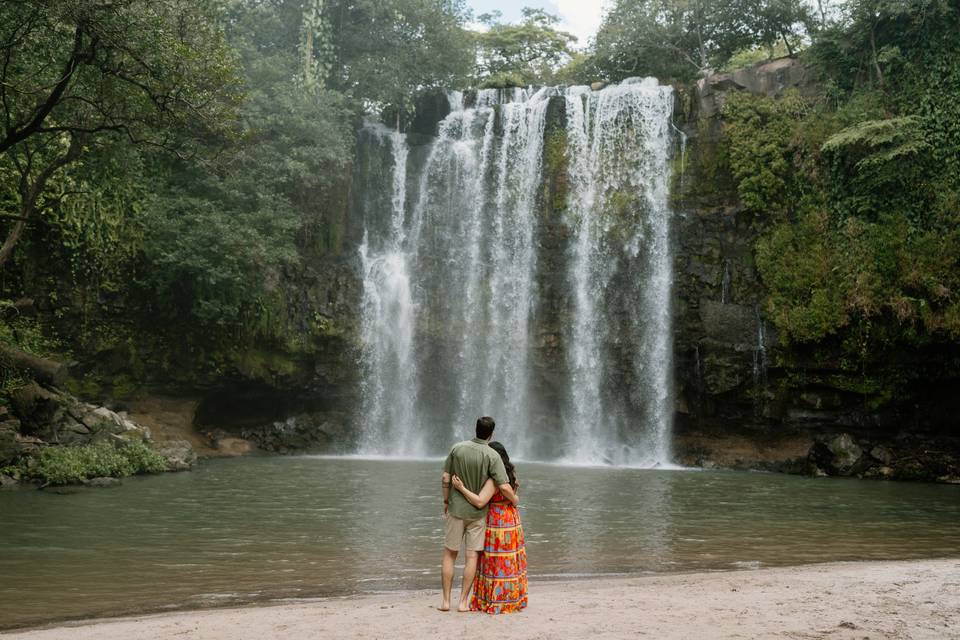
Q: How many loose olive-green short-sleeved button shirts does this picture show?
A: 1